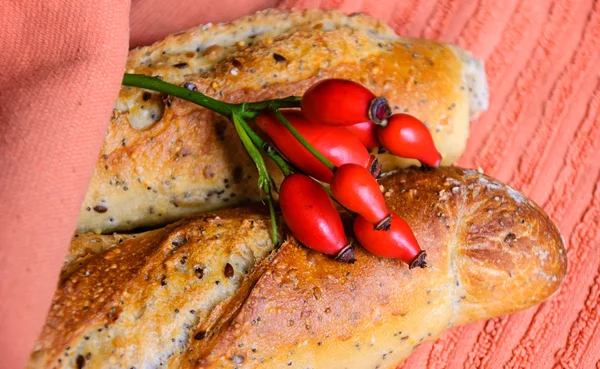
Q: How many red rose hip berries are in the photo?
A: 7